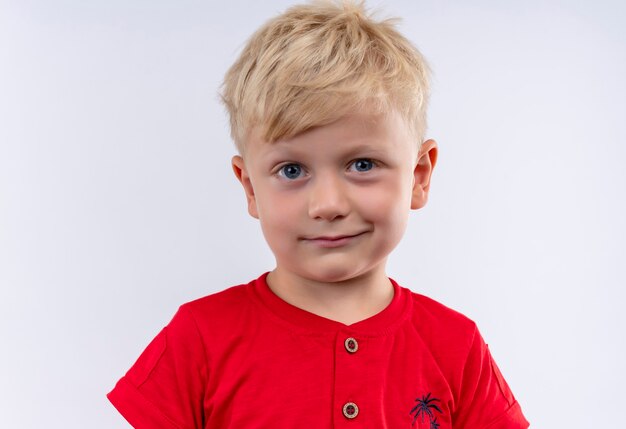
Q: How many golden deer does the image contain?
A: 0